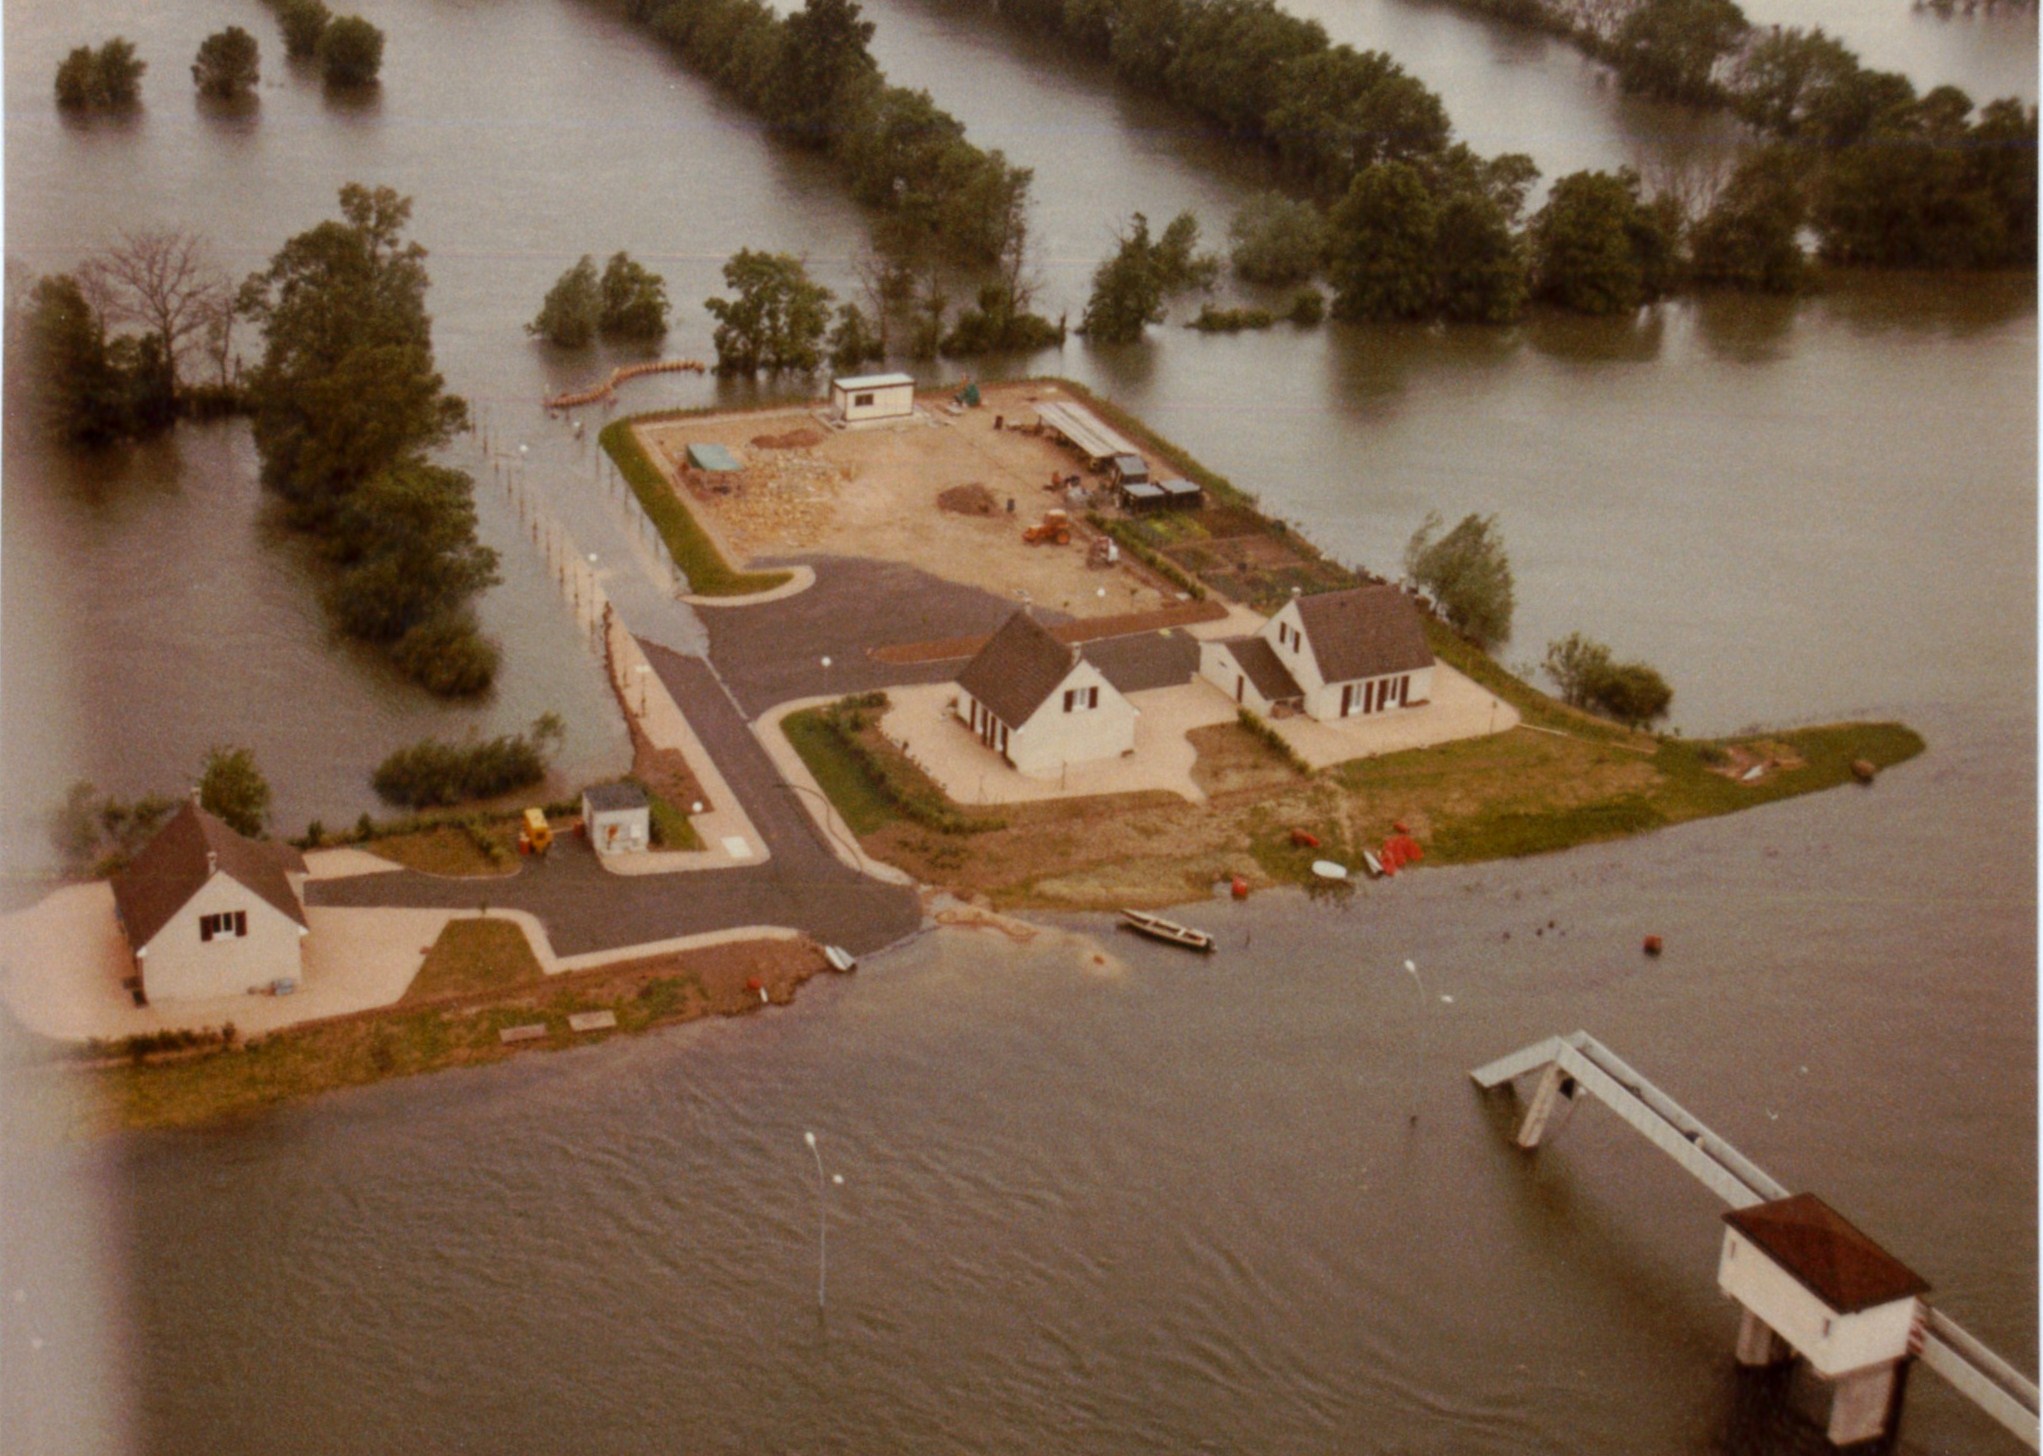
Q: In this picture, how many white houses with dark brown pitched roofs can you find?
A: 3